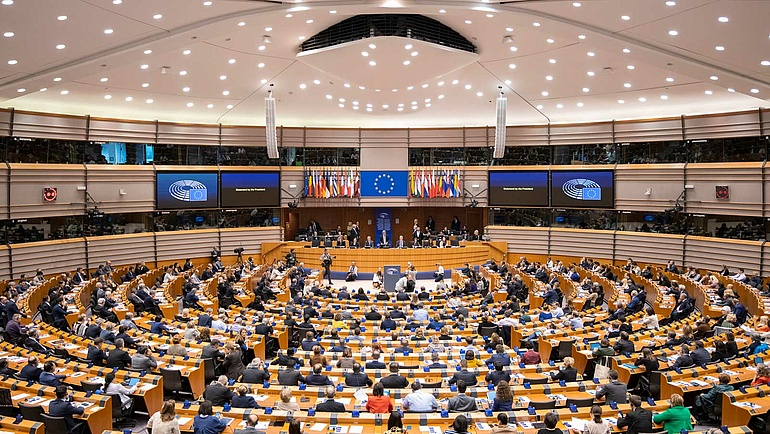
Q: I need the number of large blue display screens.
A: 4